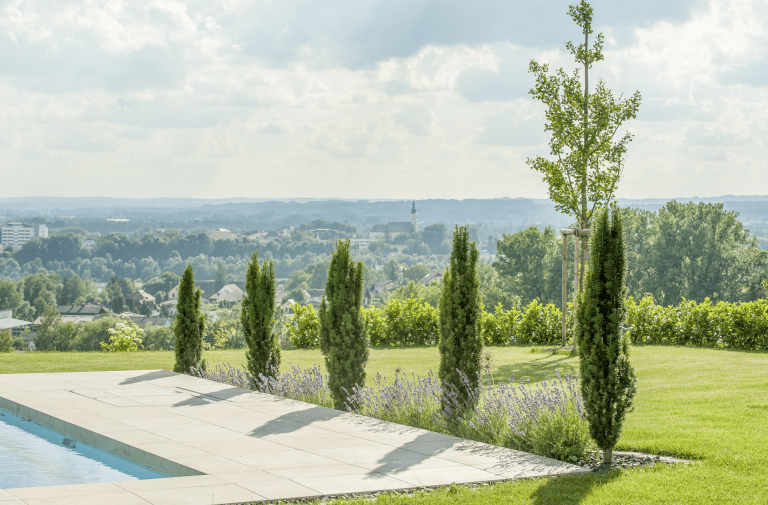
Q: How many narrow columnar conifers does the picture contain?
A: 5